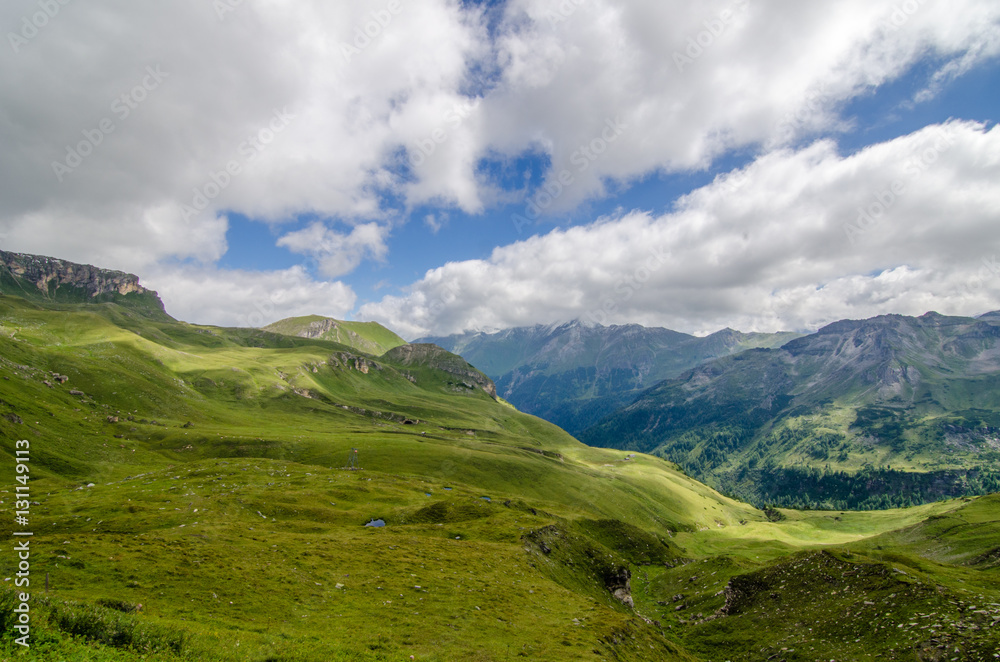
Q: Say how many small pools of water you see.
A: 4